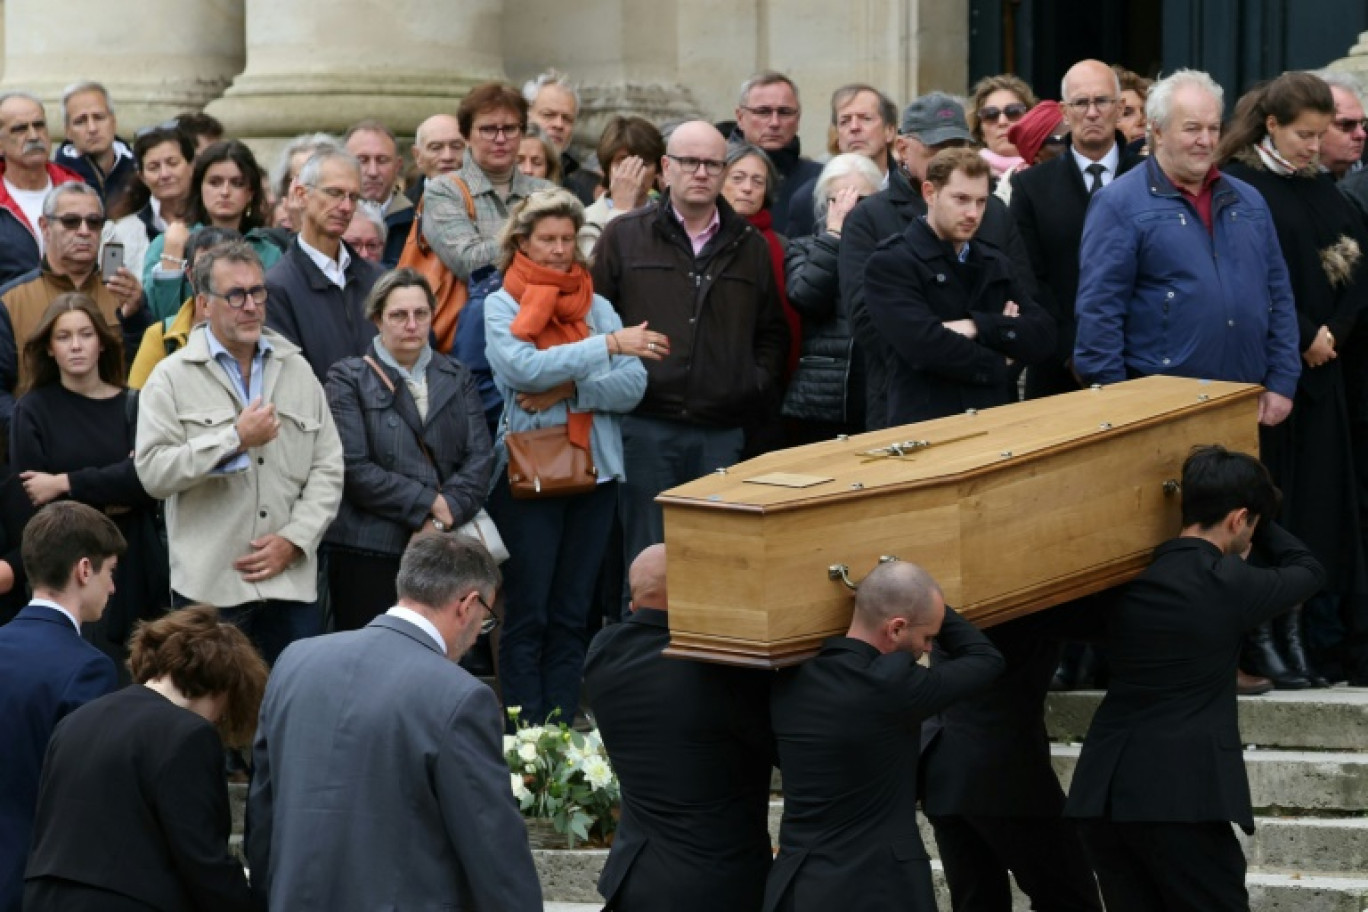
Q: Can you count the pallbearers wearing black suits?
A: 4